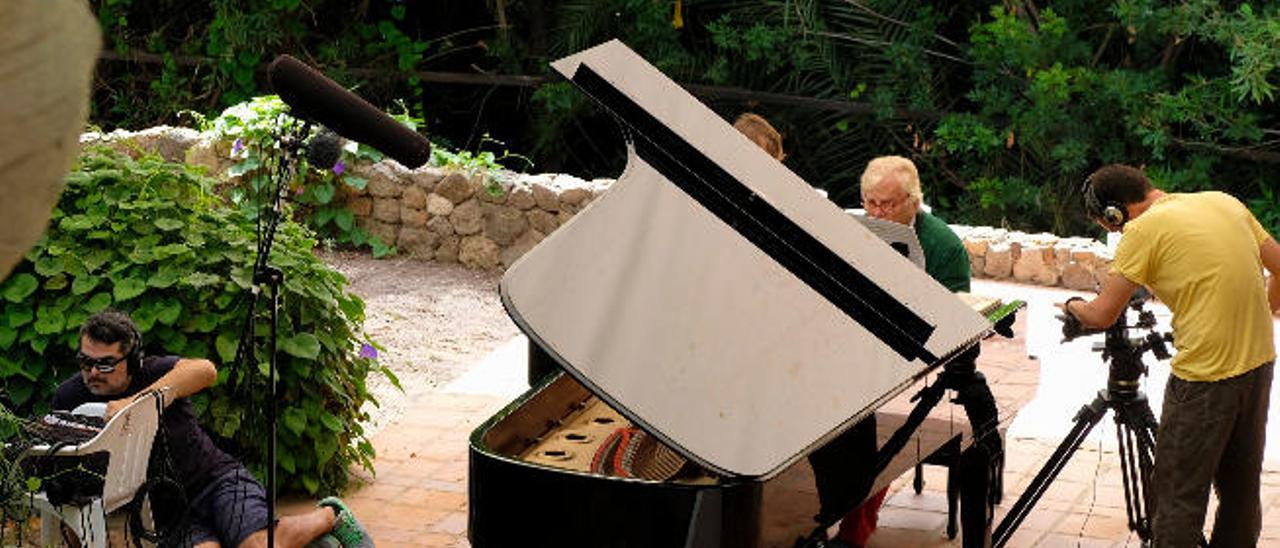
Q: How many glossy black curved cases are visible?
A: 1